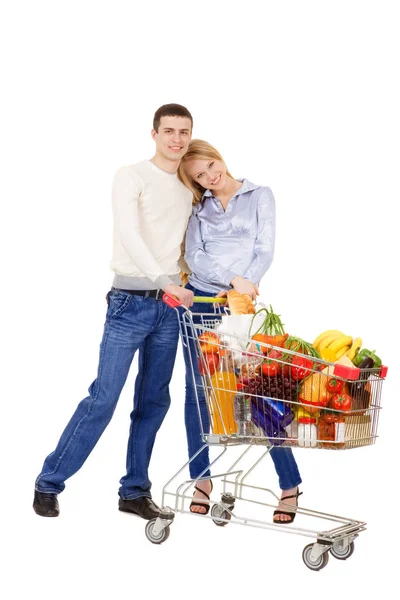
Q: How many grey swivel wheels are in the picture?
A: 4